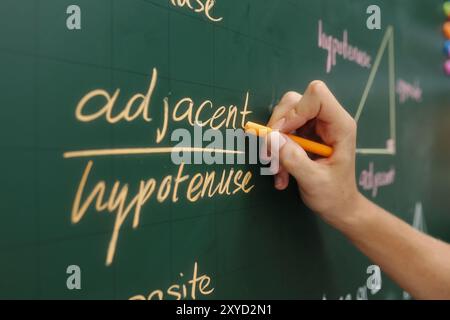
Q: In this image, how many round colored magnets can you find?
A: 4